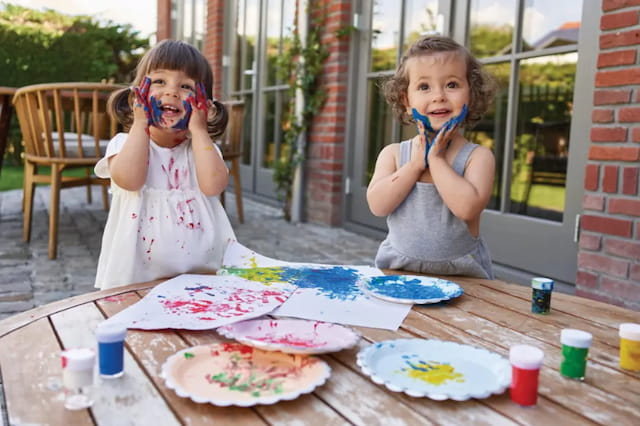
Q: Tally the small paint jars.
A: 6